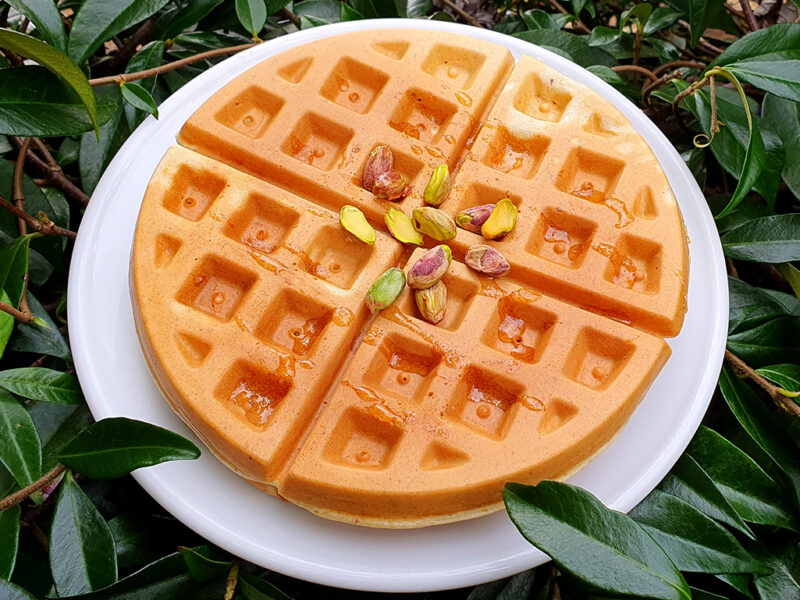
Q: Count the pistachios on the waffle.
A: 12